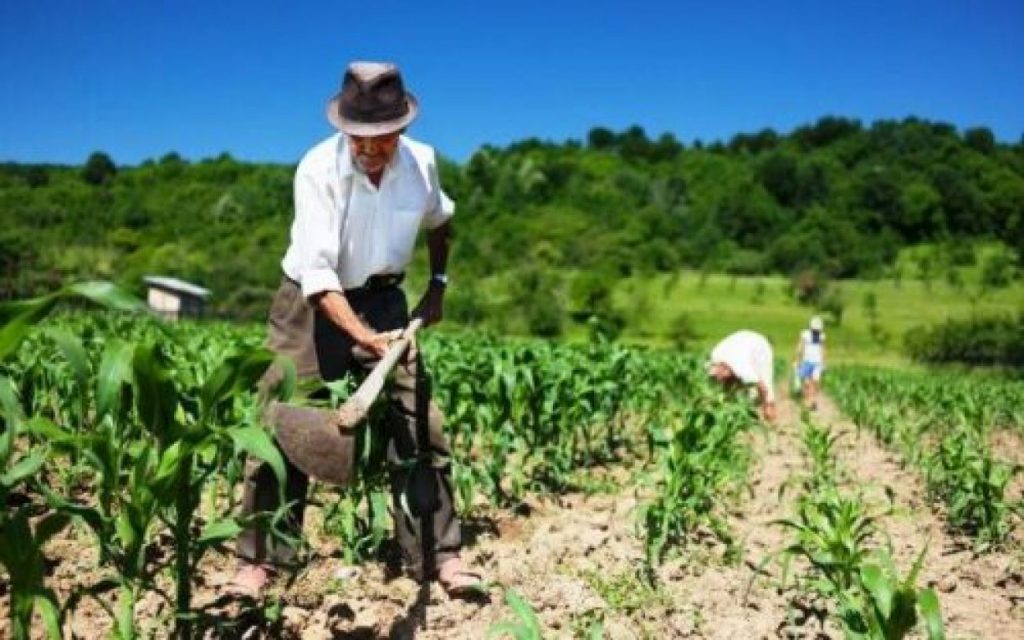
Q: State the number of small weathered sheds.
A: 1